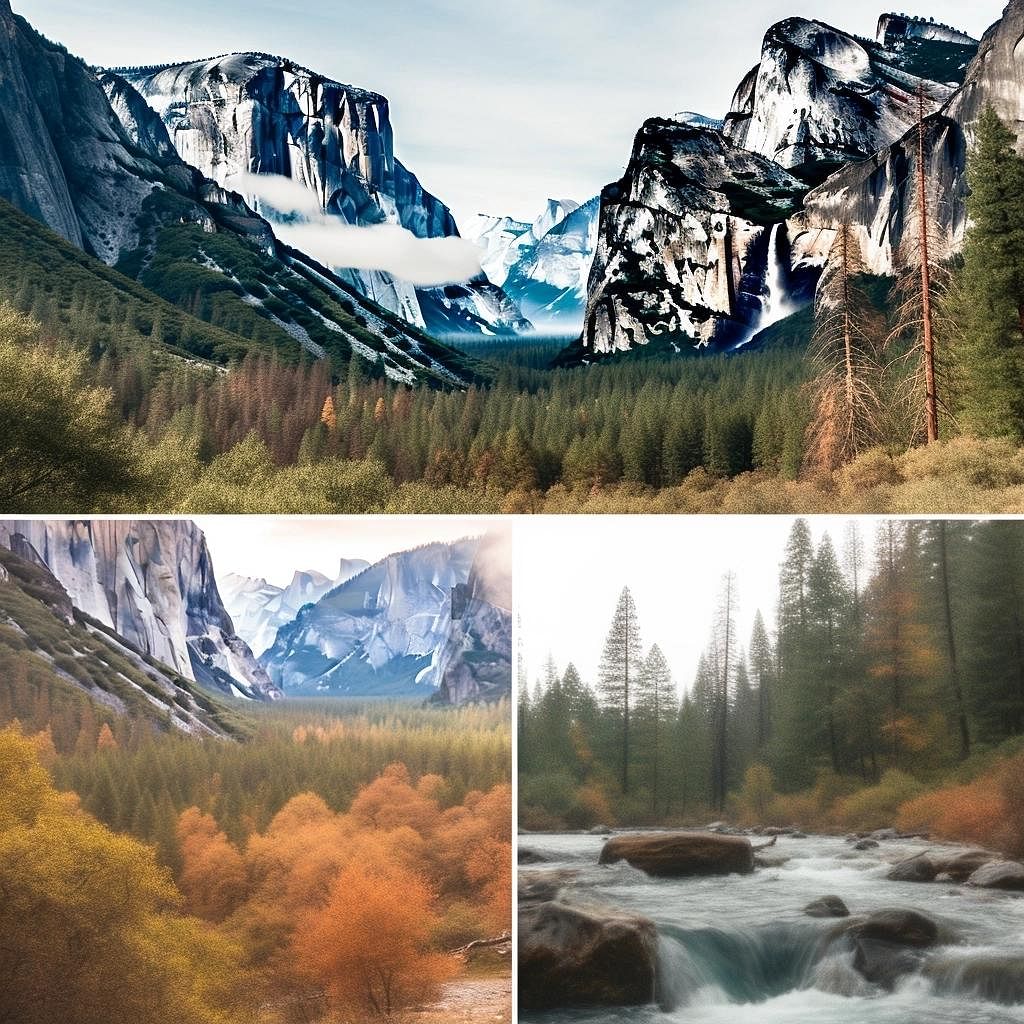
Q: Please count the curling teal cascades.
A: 1